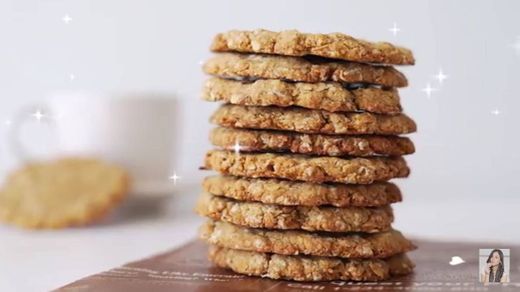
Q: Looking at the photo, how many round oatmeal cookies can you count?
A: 11